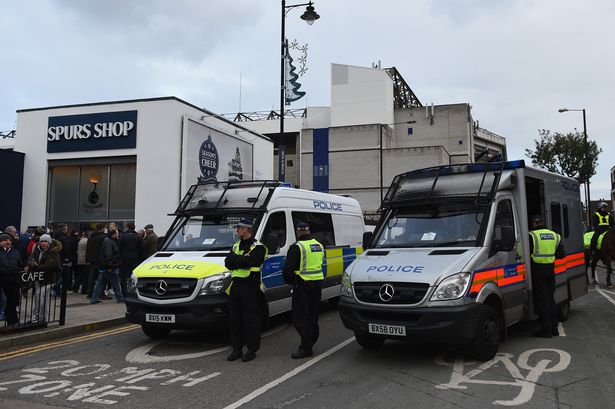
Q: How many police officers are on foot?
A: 3